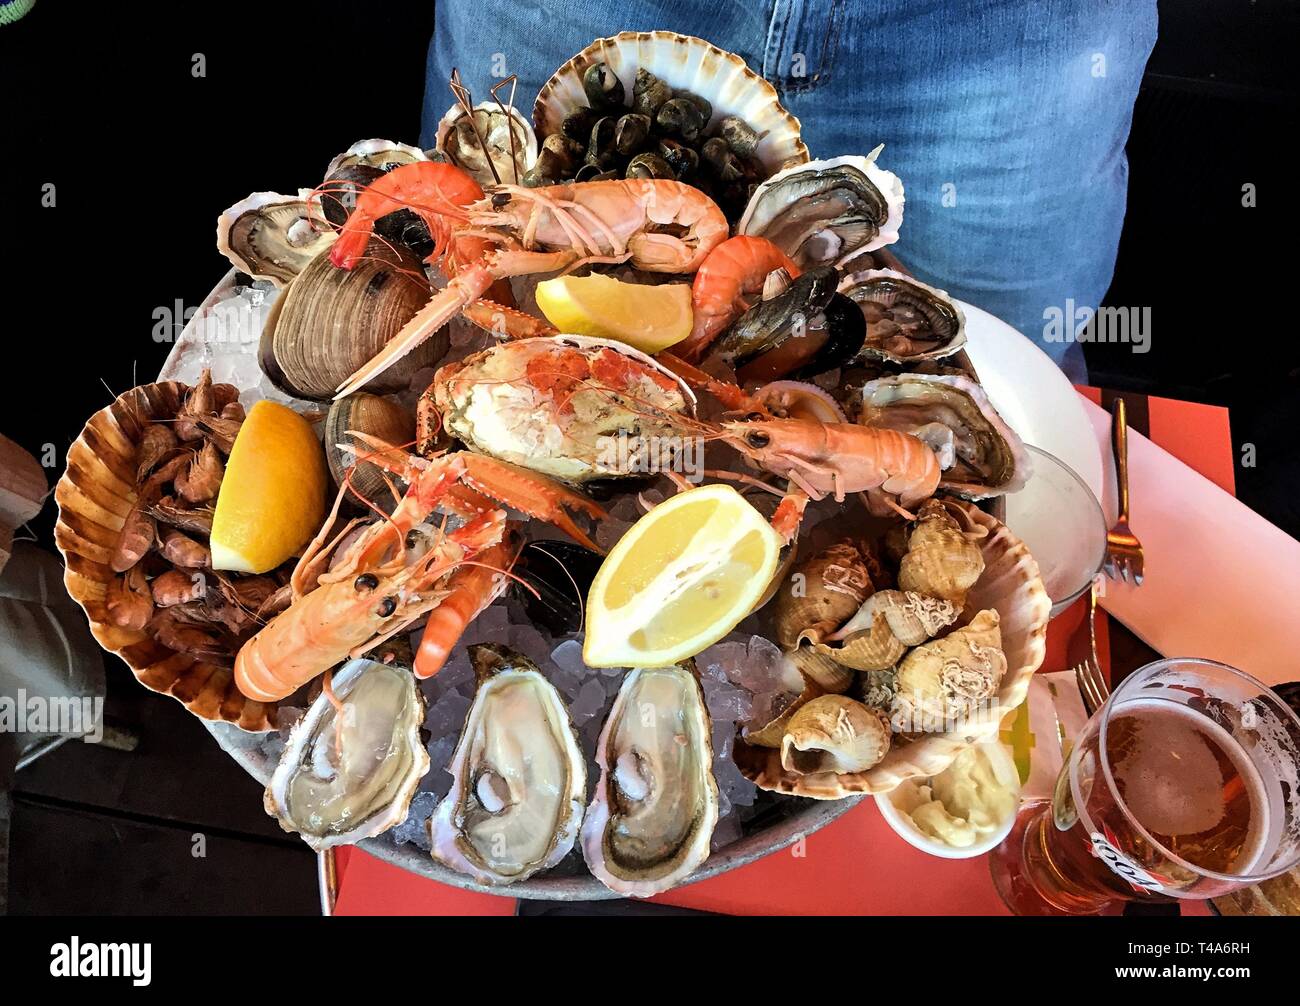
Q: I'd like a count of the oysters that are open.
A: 9